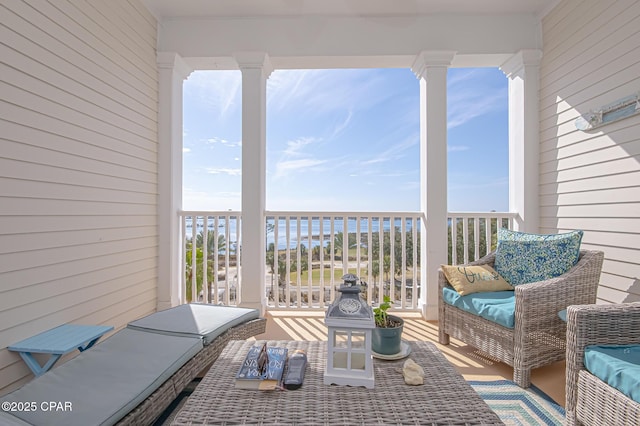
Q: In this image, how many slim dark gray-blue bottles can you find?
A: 1